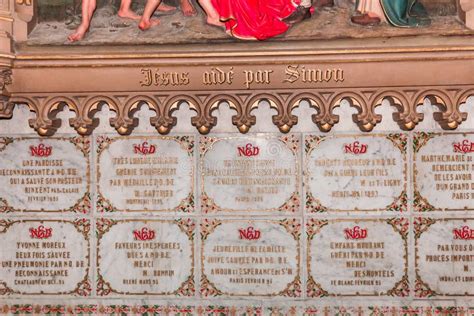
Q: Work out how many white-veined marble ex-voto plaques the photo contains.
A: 10